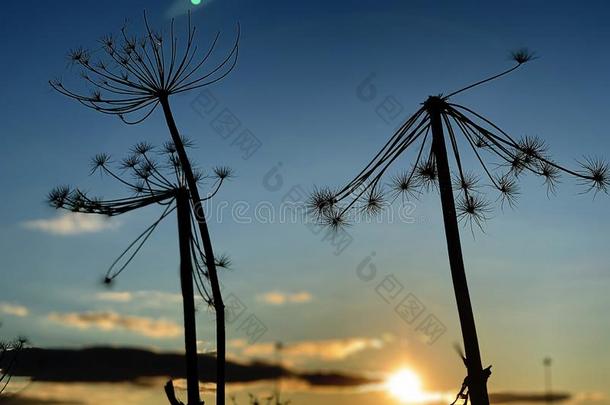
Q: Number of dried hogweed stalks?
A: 3